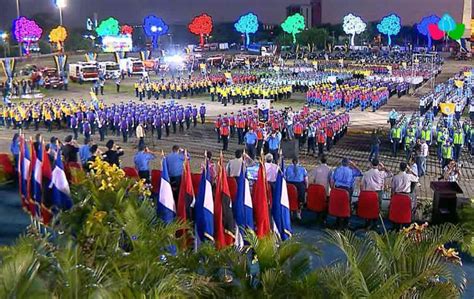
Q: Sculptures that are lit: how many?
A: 11